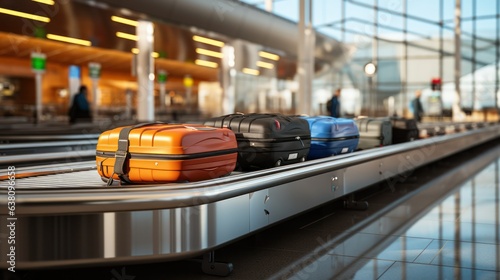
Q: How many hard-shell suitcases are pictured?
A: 5